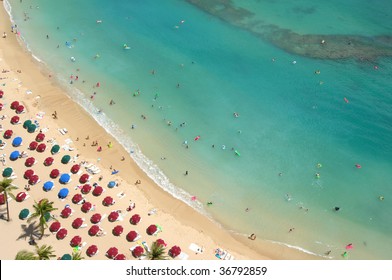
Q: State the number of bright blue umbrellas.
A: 5